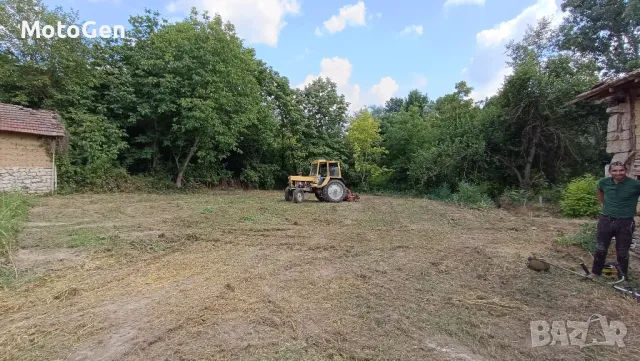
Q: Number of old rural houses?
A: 2